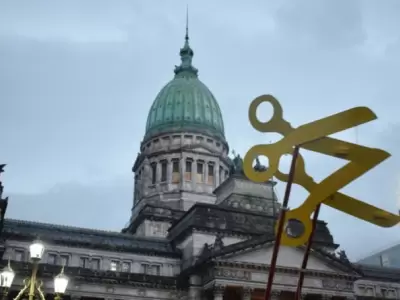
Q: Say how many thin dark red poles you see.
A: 2